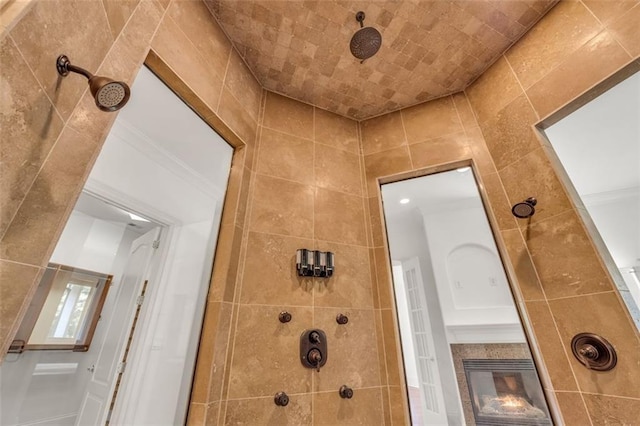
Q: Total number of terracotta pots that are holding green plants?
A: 0